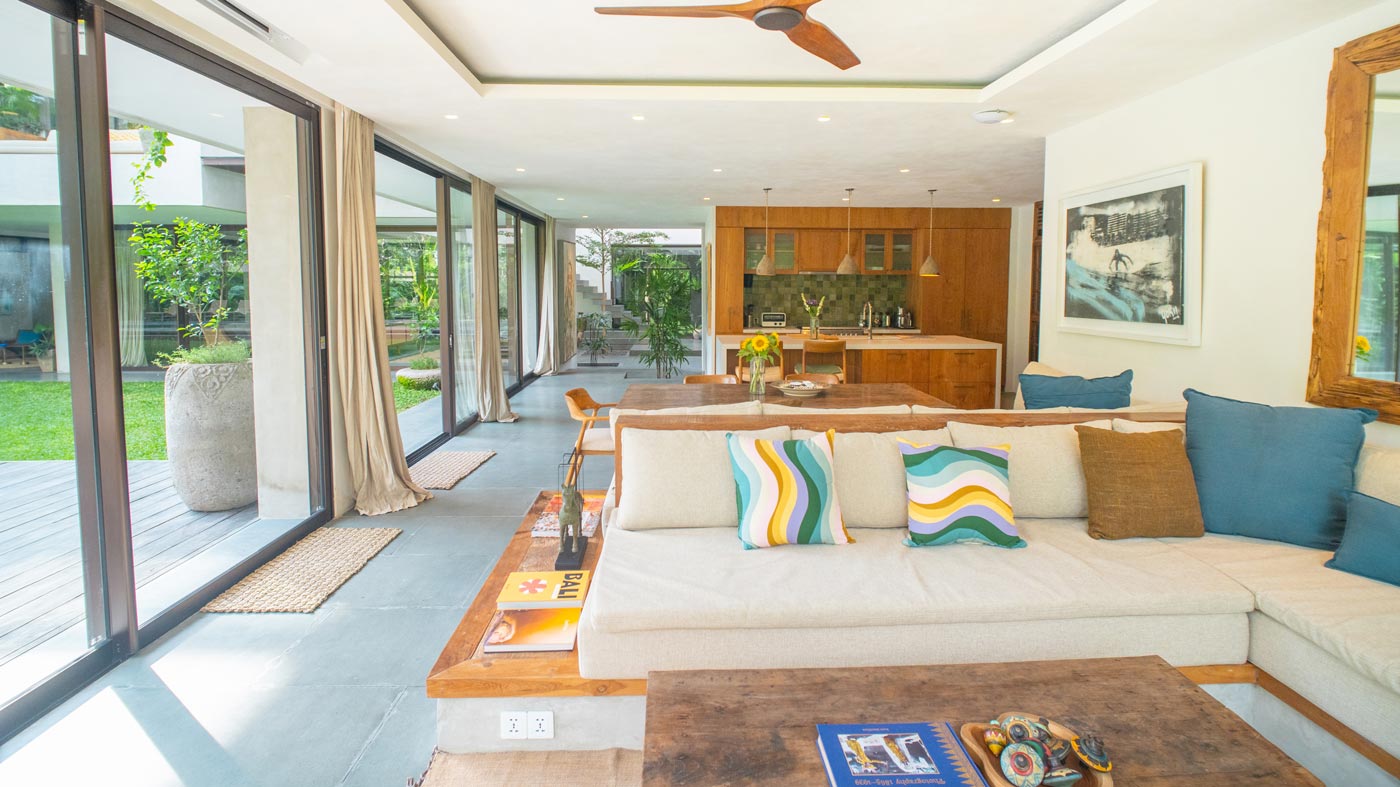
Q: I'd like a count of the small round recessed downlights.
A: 12